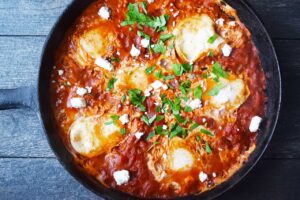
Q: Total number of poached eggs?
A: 6